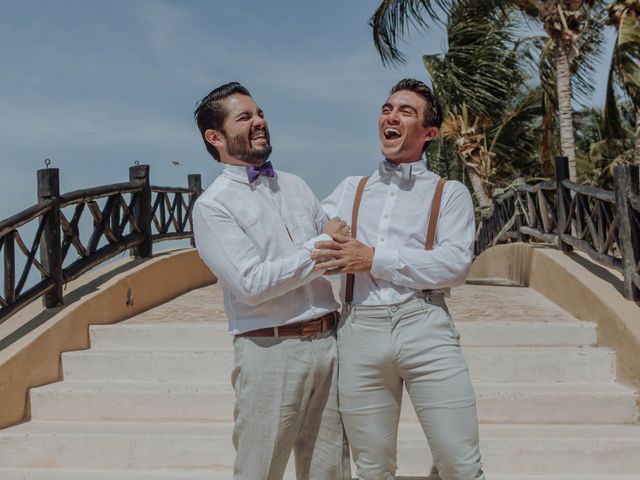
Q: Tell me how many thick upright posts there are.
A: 5